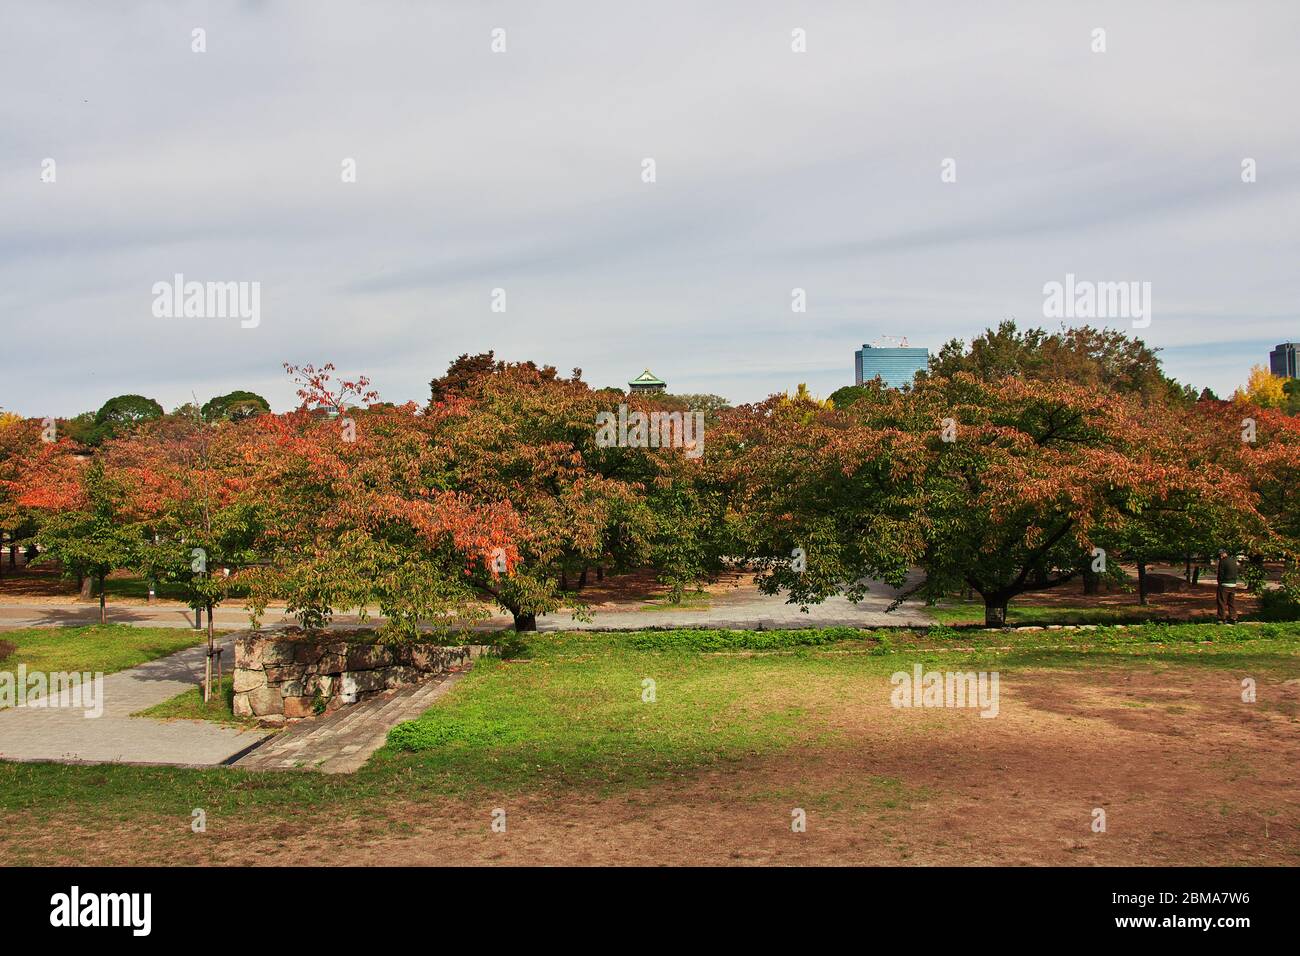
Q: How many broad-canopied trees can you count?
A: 2